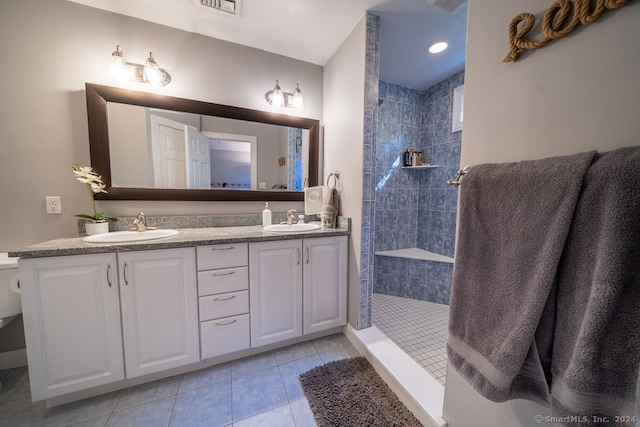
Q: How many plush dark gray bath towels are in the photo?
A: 2